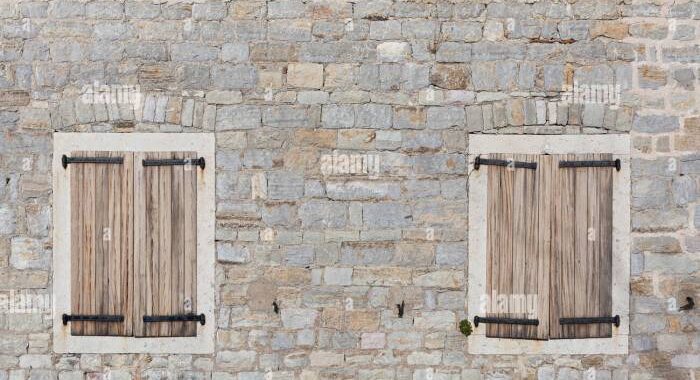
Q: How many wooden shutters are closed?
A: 4